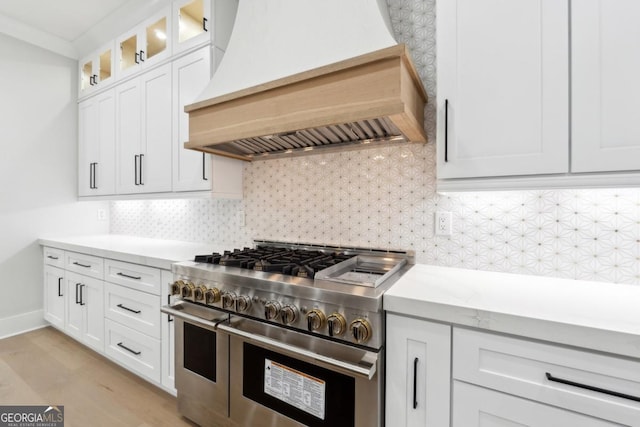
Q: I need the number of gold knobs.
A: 7